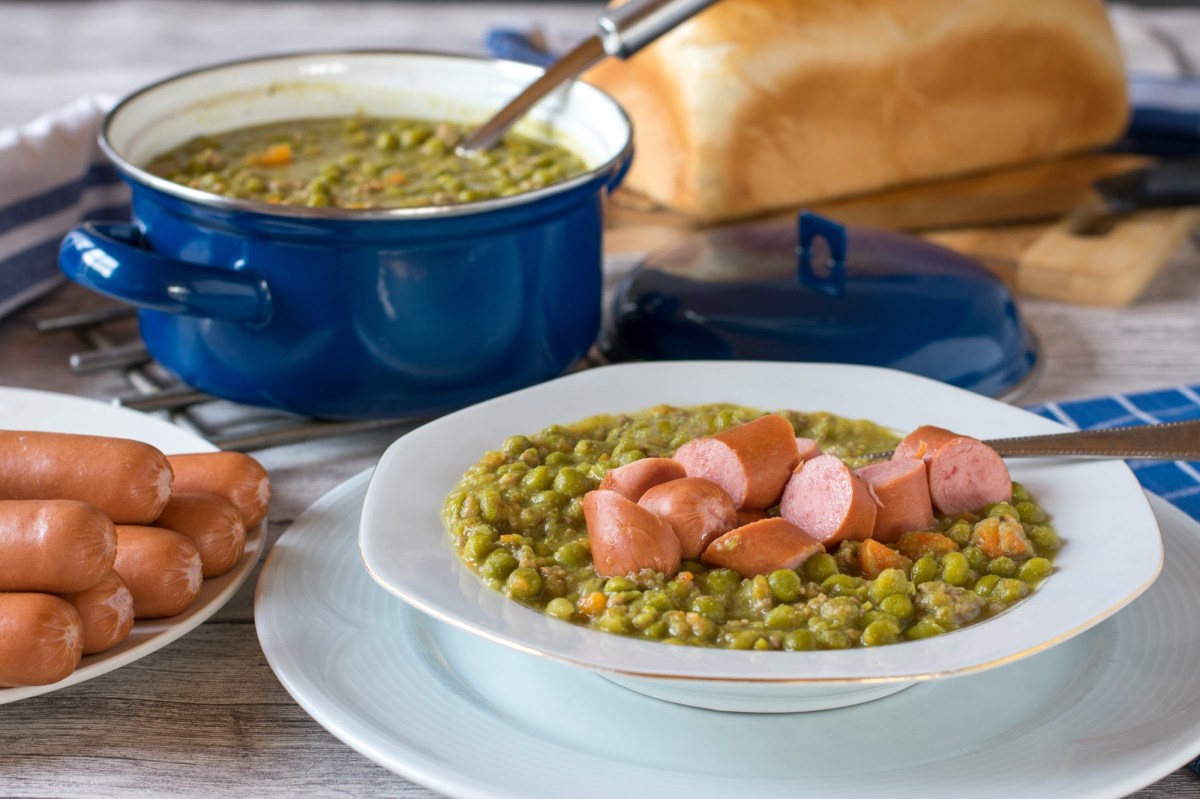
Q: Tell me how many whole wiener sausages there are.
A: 7